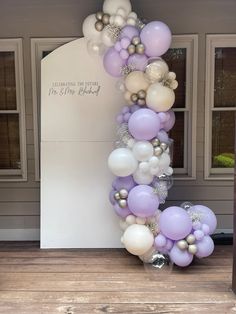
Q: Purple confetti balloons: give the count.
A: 0